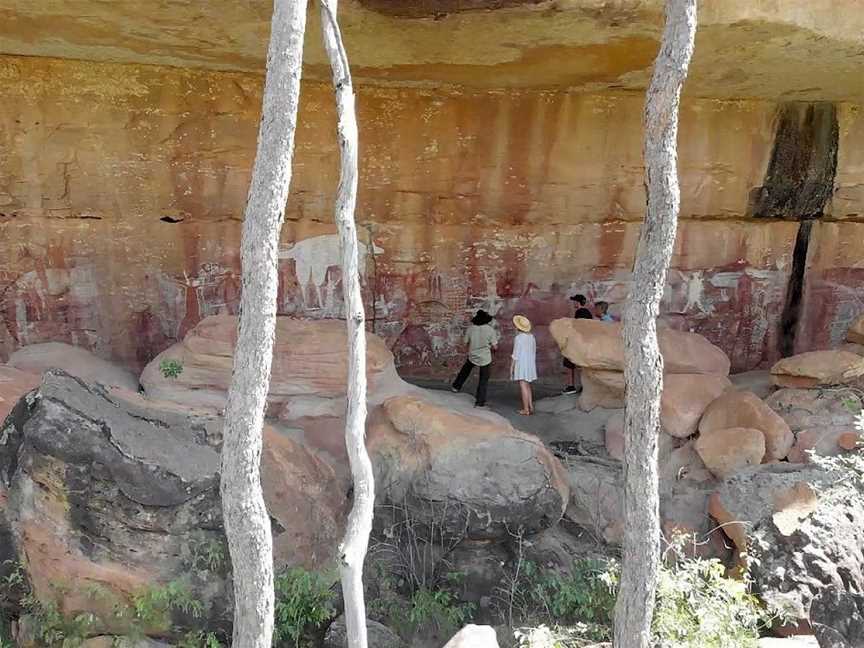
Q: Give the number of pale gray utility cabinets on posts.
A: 0